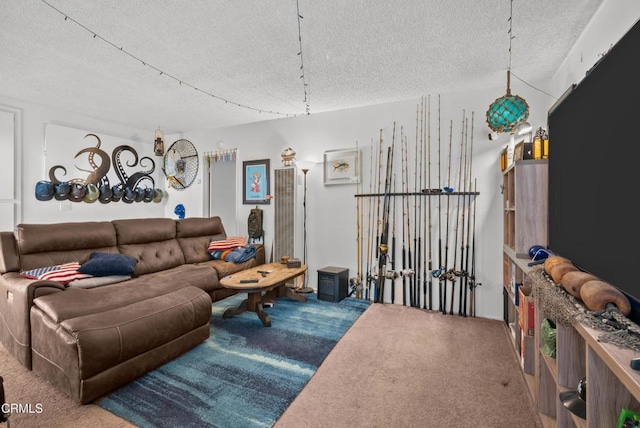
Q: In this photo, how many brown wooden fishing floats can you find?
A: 4